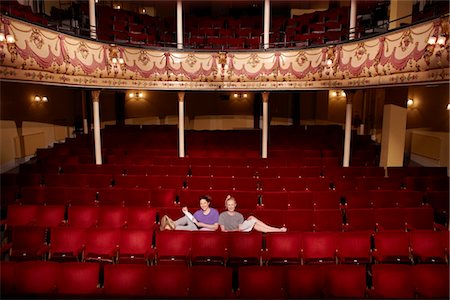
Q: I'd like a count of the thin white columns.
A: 8